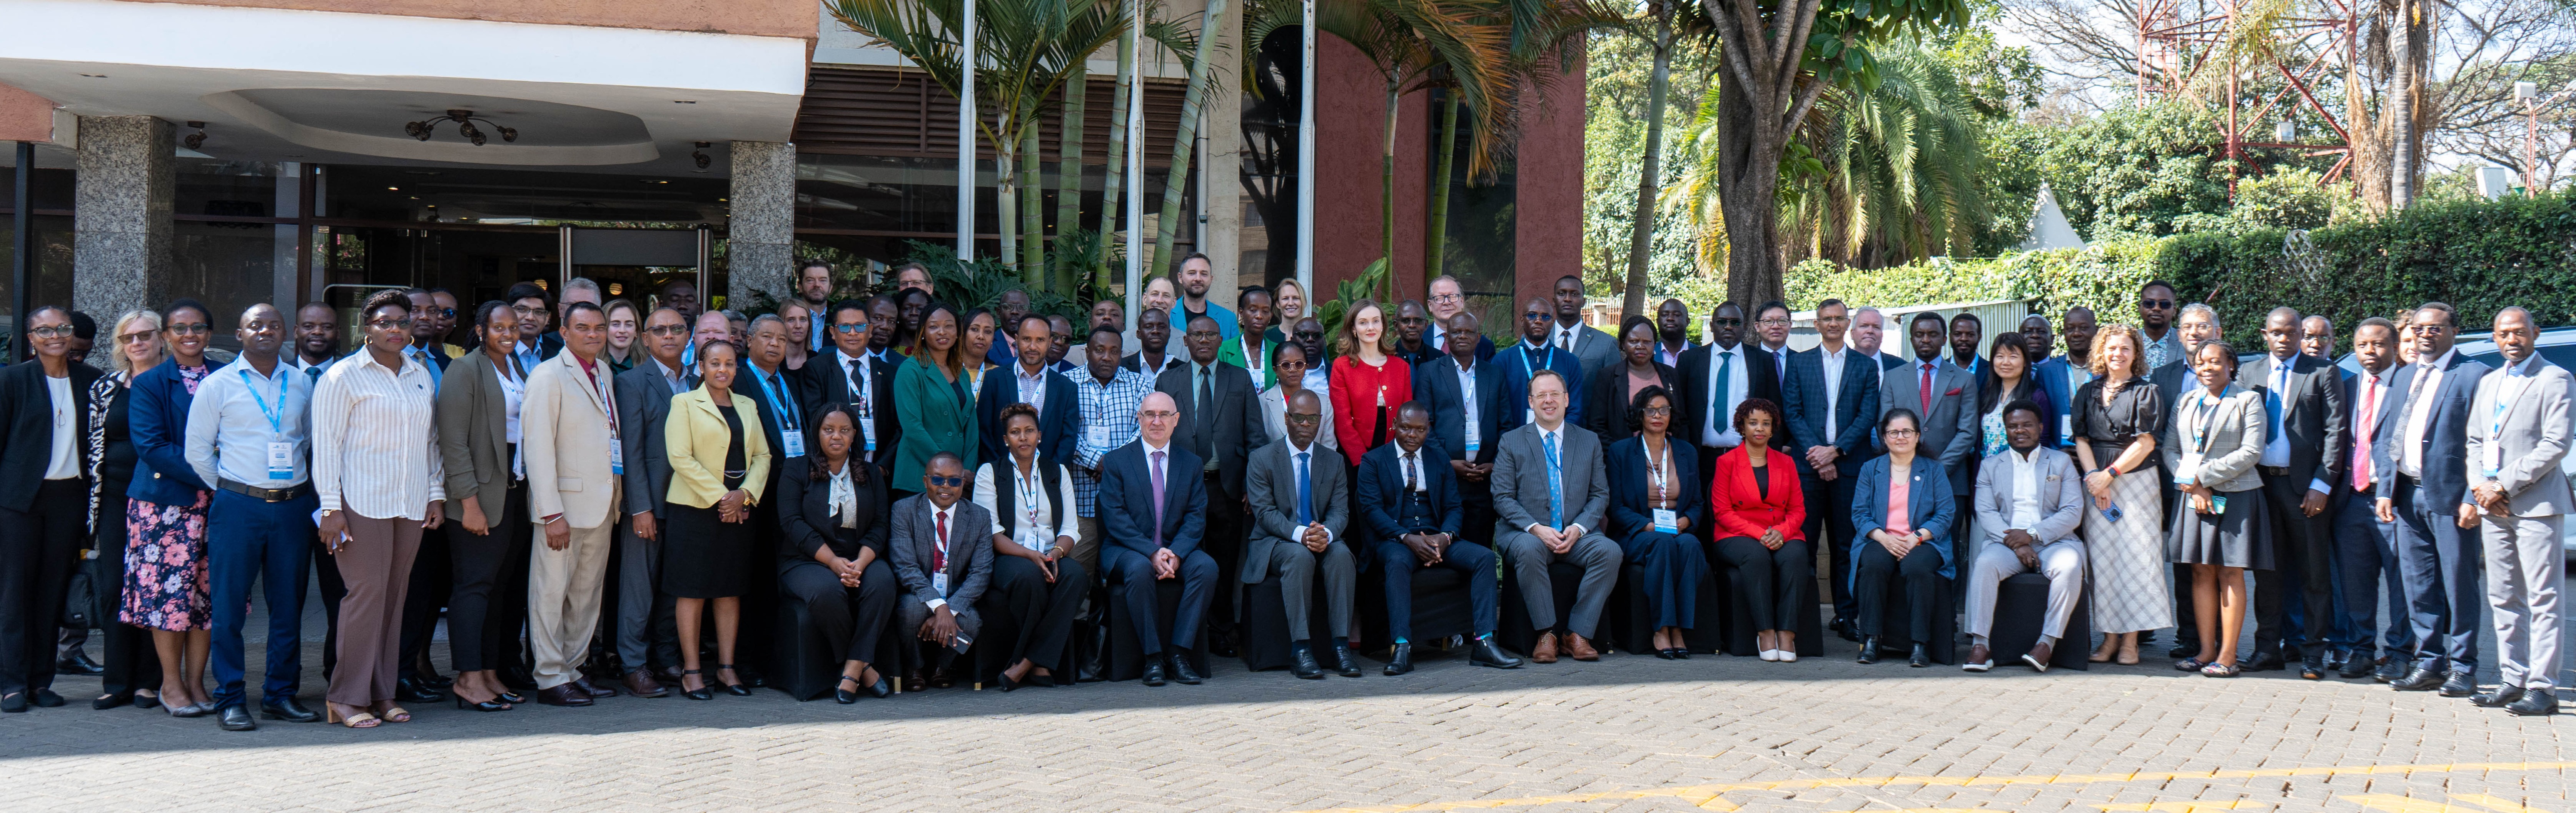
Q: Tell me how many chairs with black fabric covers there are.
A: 10